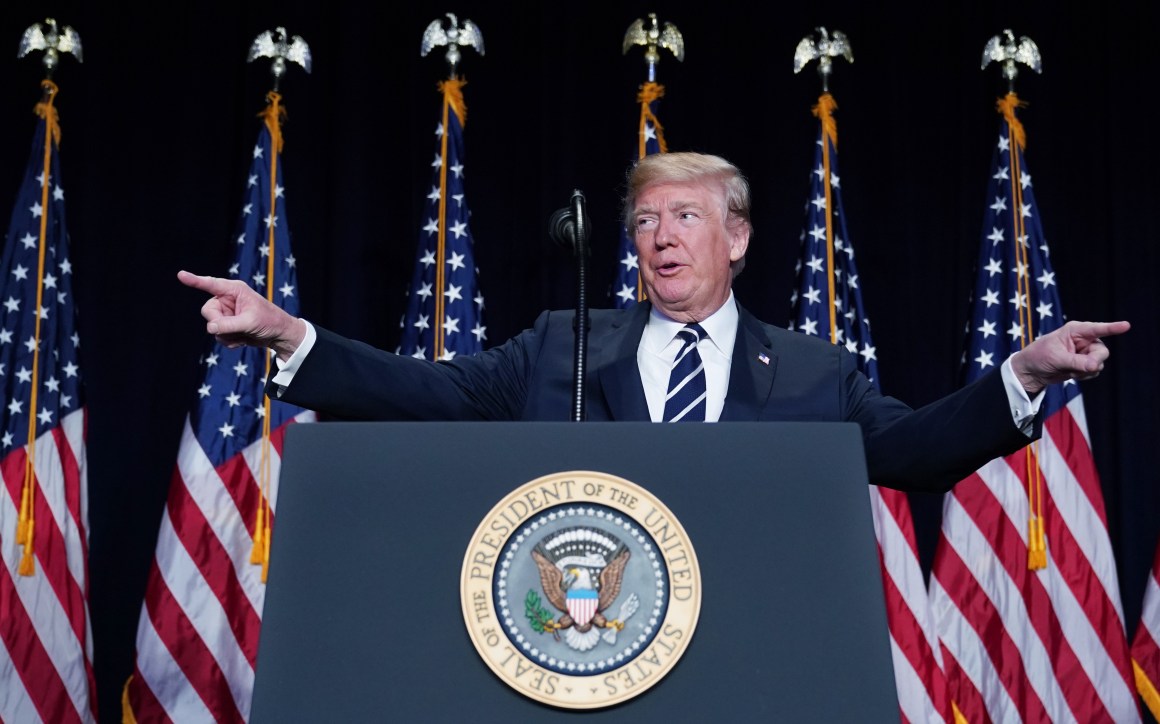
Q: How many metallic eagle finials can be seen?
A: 6